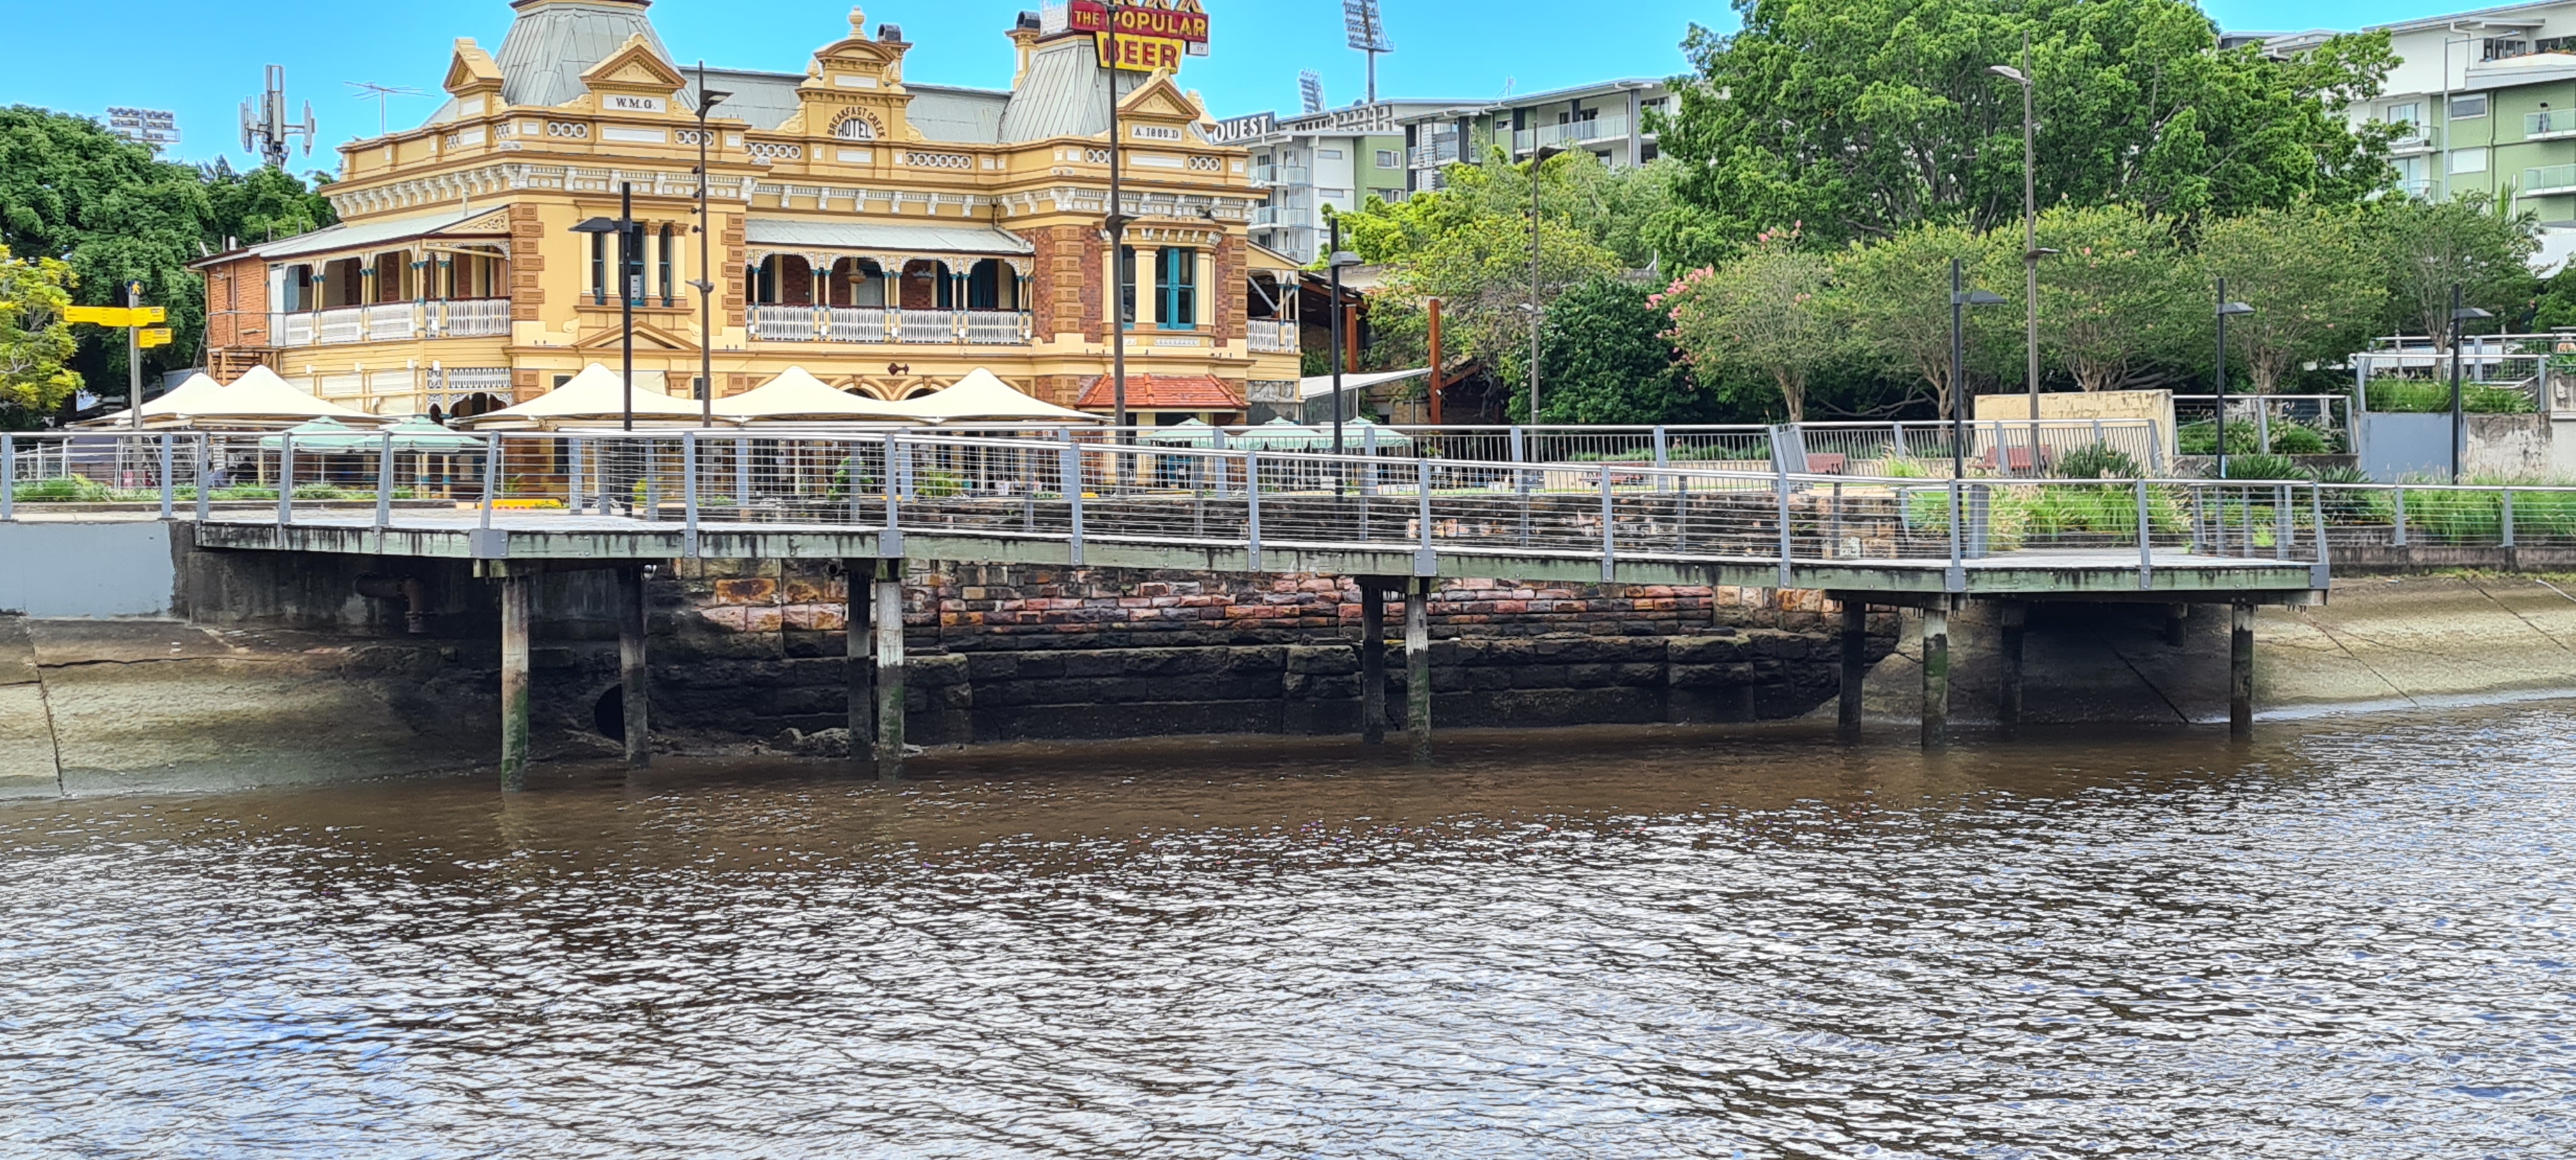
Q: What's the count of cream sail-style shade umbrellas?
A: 5